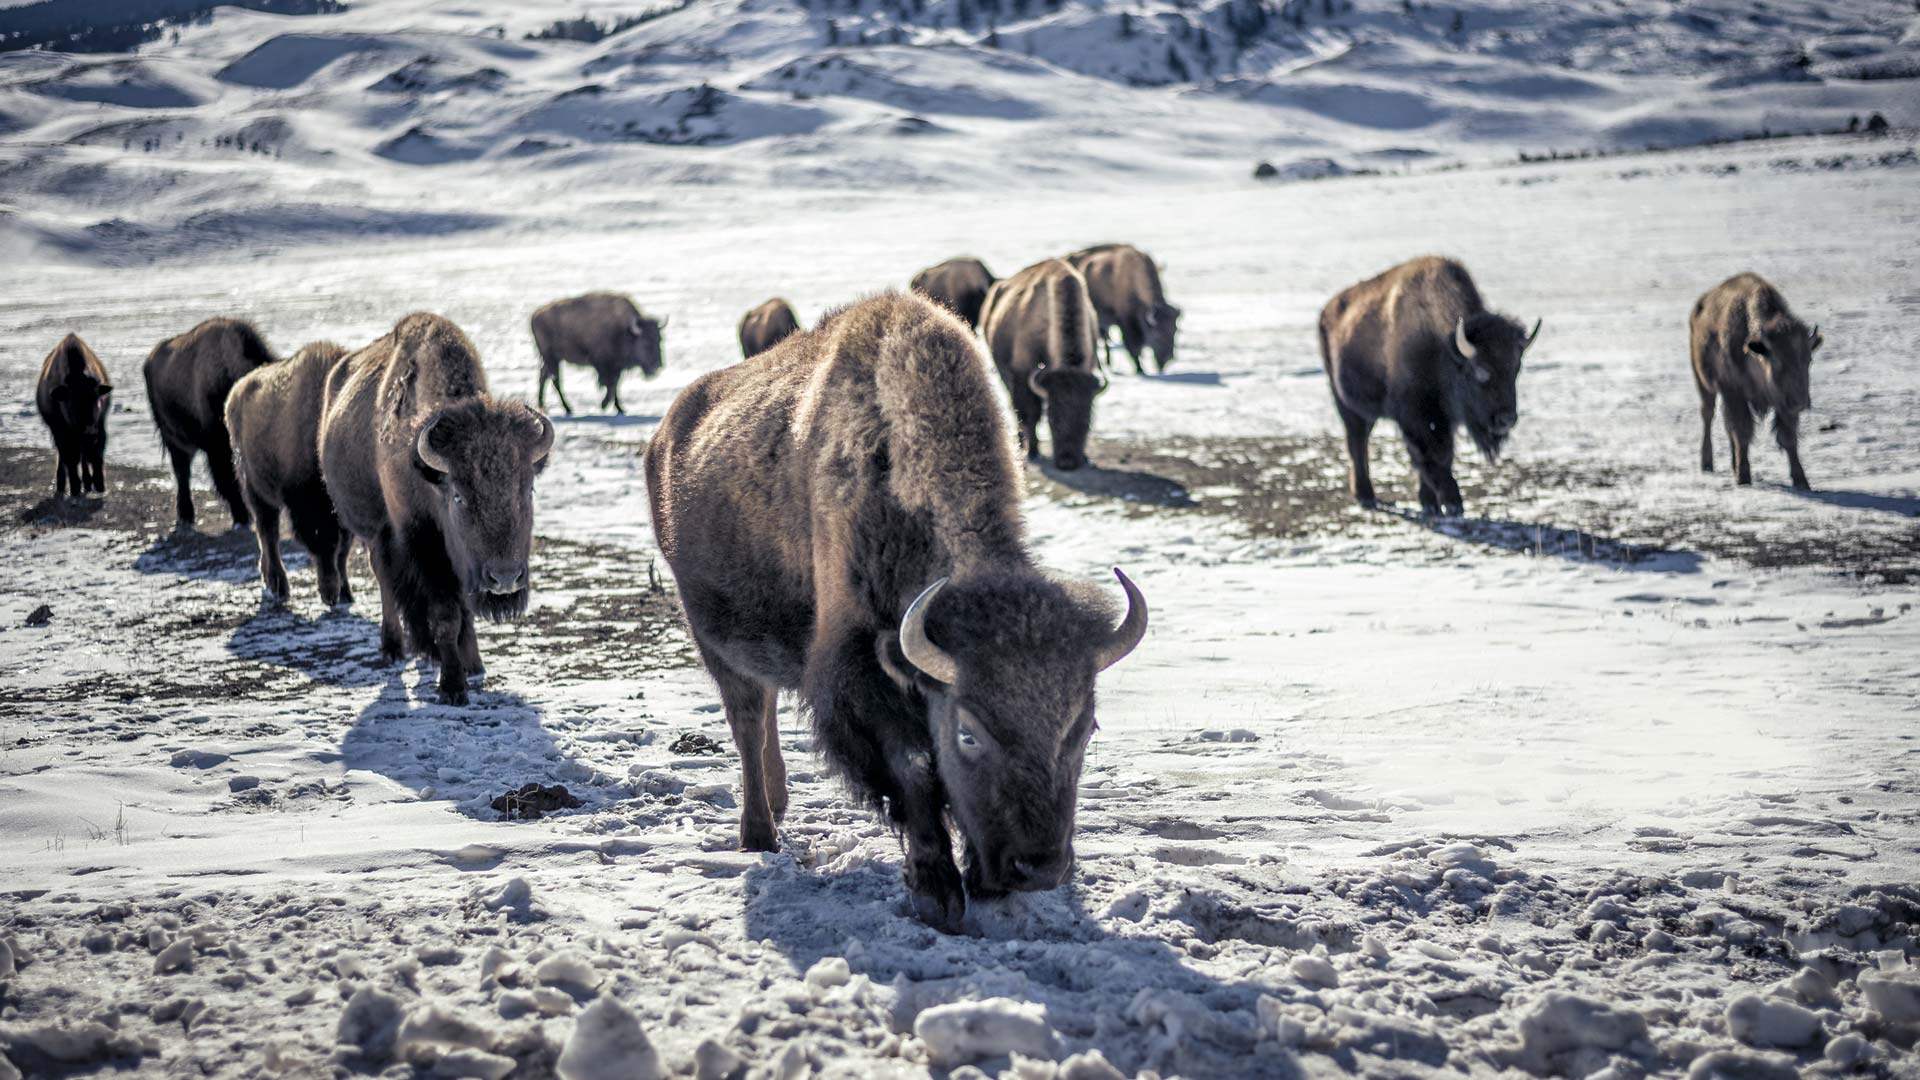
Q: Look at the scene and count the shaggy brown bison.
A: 12